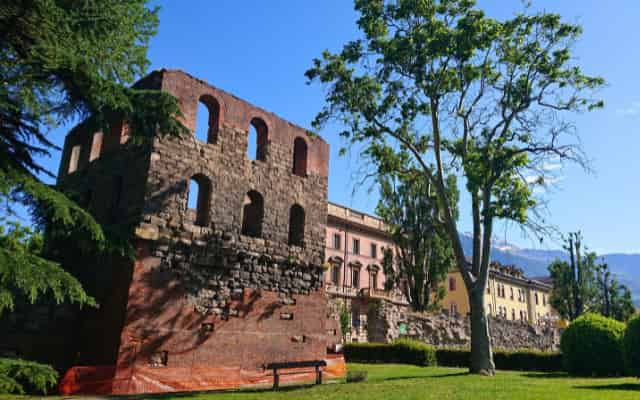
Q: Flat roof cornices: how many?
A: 1